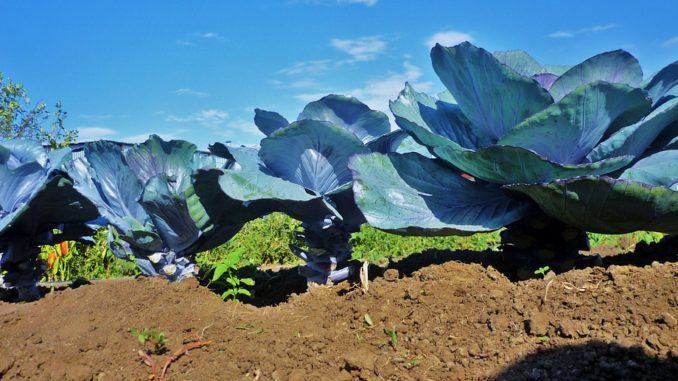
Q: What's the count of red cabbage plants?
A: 4